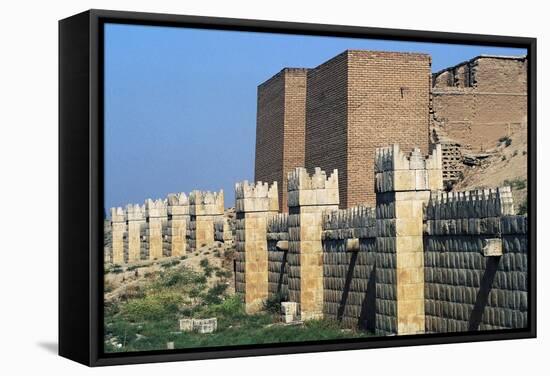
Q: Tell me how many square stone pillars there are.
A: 8